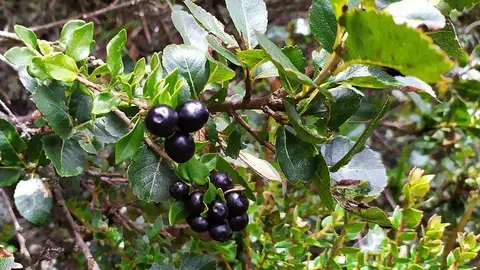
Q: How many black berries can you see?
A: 11